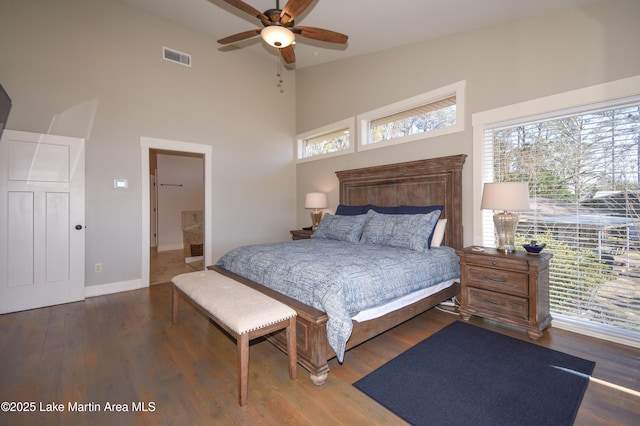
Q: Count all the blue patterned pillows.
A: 2